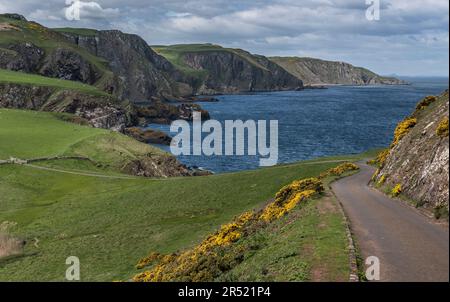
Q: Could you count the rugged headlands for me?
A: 3